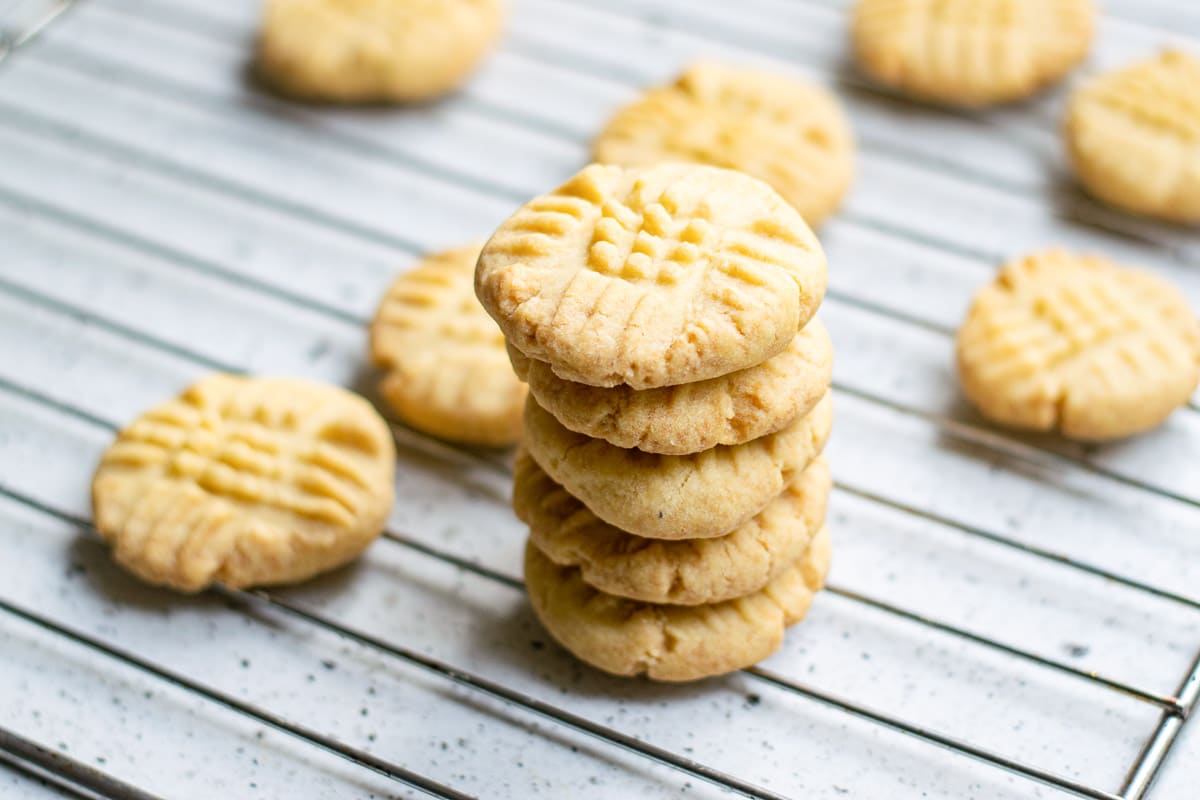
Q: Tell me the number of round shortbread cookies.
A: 12